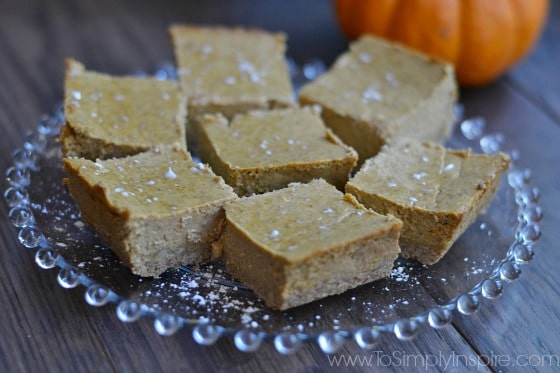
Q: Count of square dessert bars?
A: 7